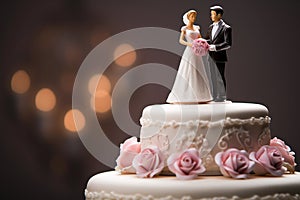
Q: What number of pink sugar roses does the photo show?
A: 6